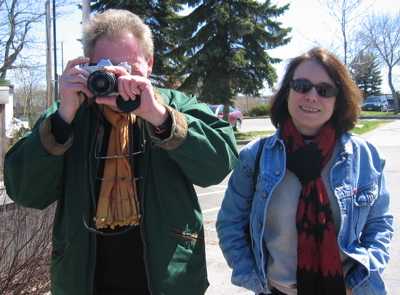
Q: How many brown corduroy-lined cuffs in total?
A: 2